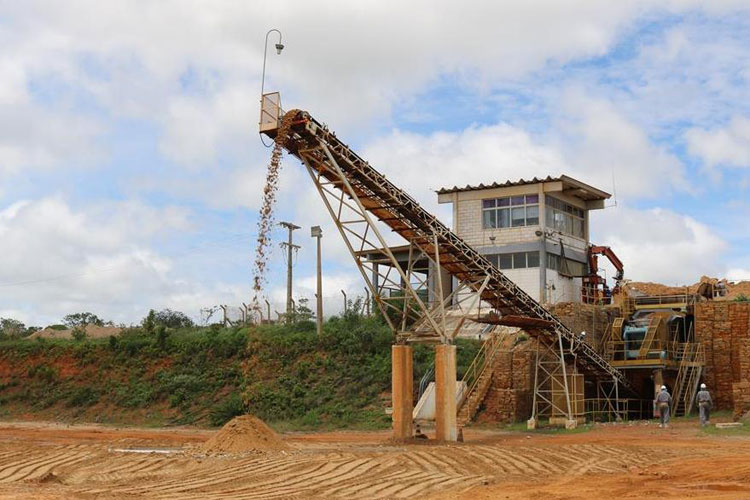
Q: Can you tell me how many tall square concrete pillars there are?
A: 2